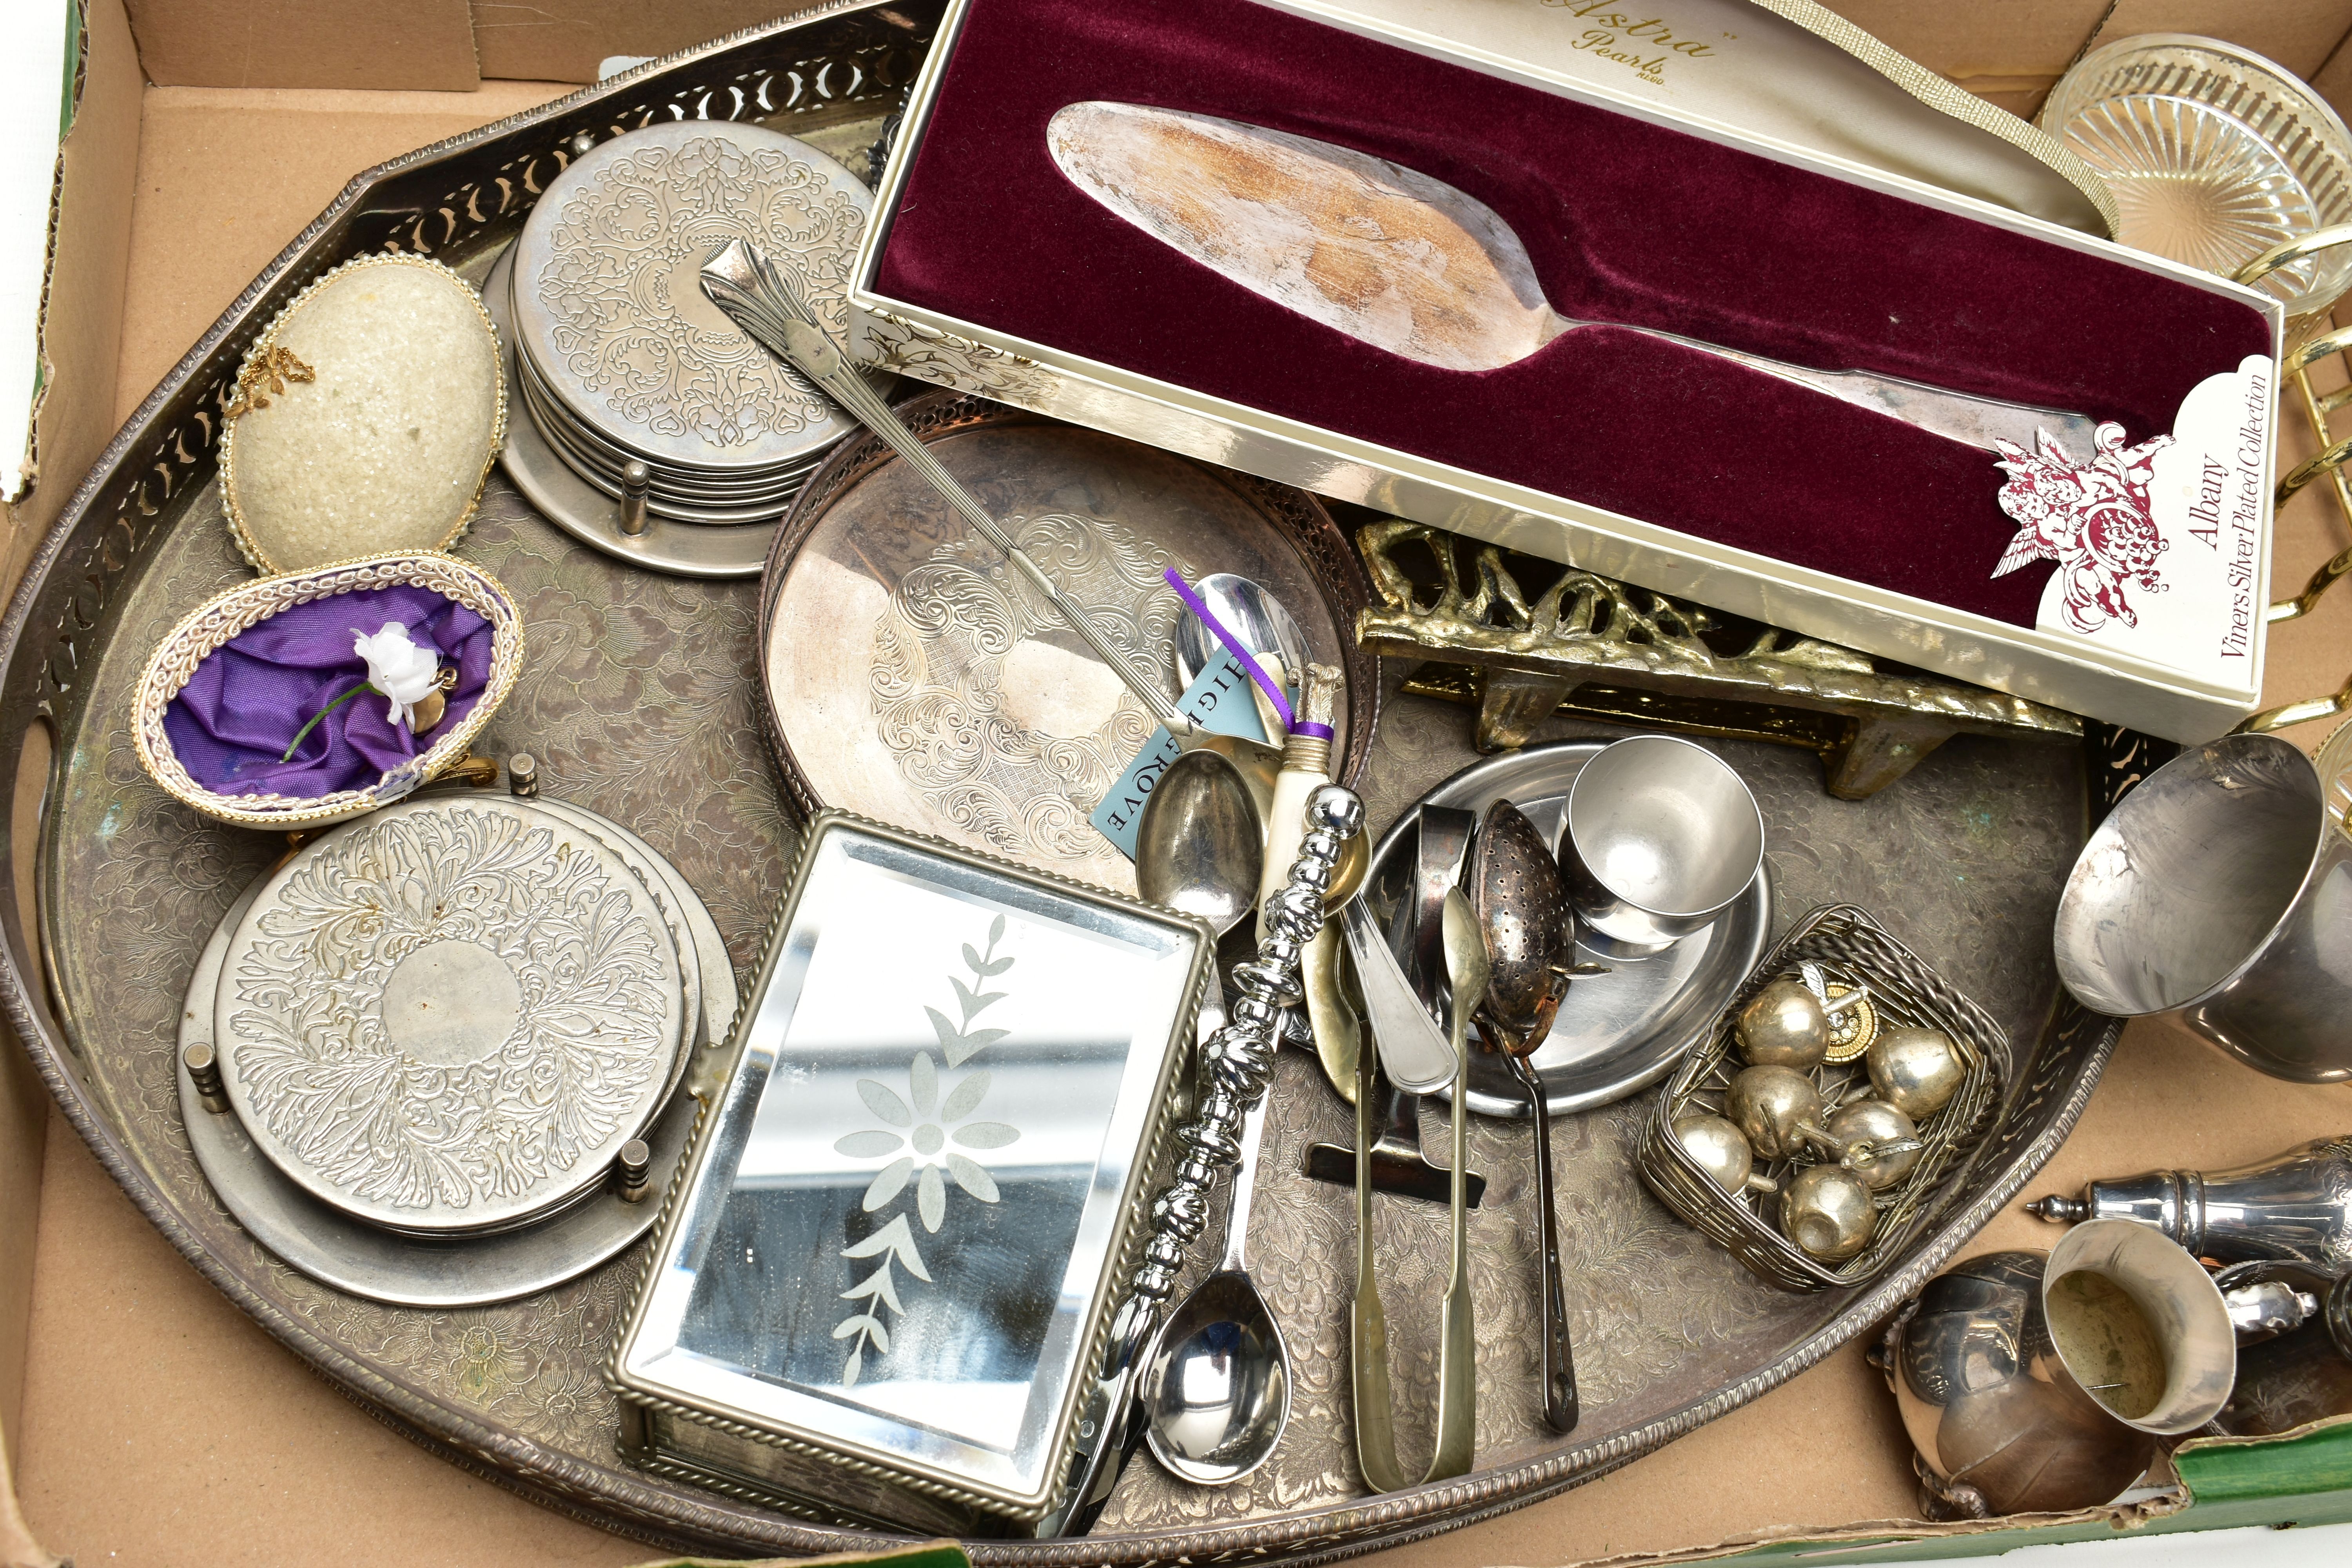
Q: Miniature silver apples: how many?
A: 6